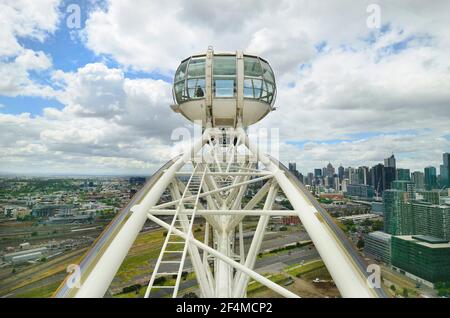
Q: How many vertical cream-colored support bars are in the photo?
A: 2